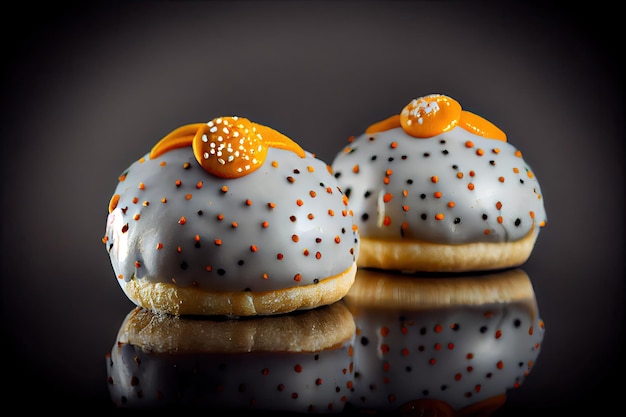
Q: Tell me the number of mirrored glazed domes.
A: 2